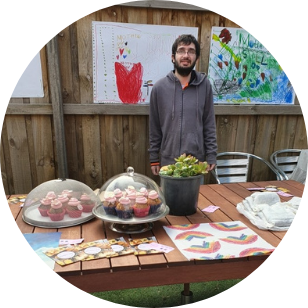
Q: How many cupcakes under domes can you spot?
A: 15